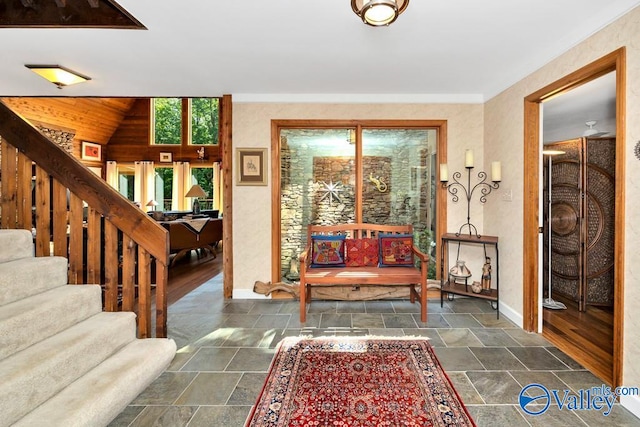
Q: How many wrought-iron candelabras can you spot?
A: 1